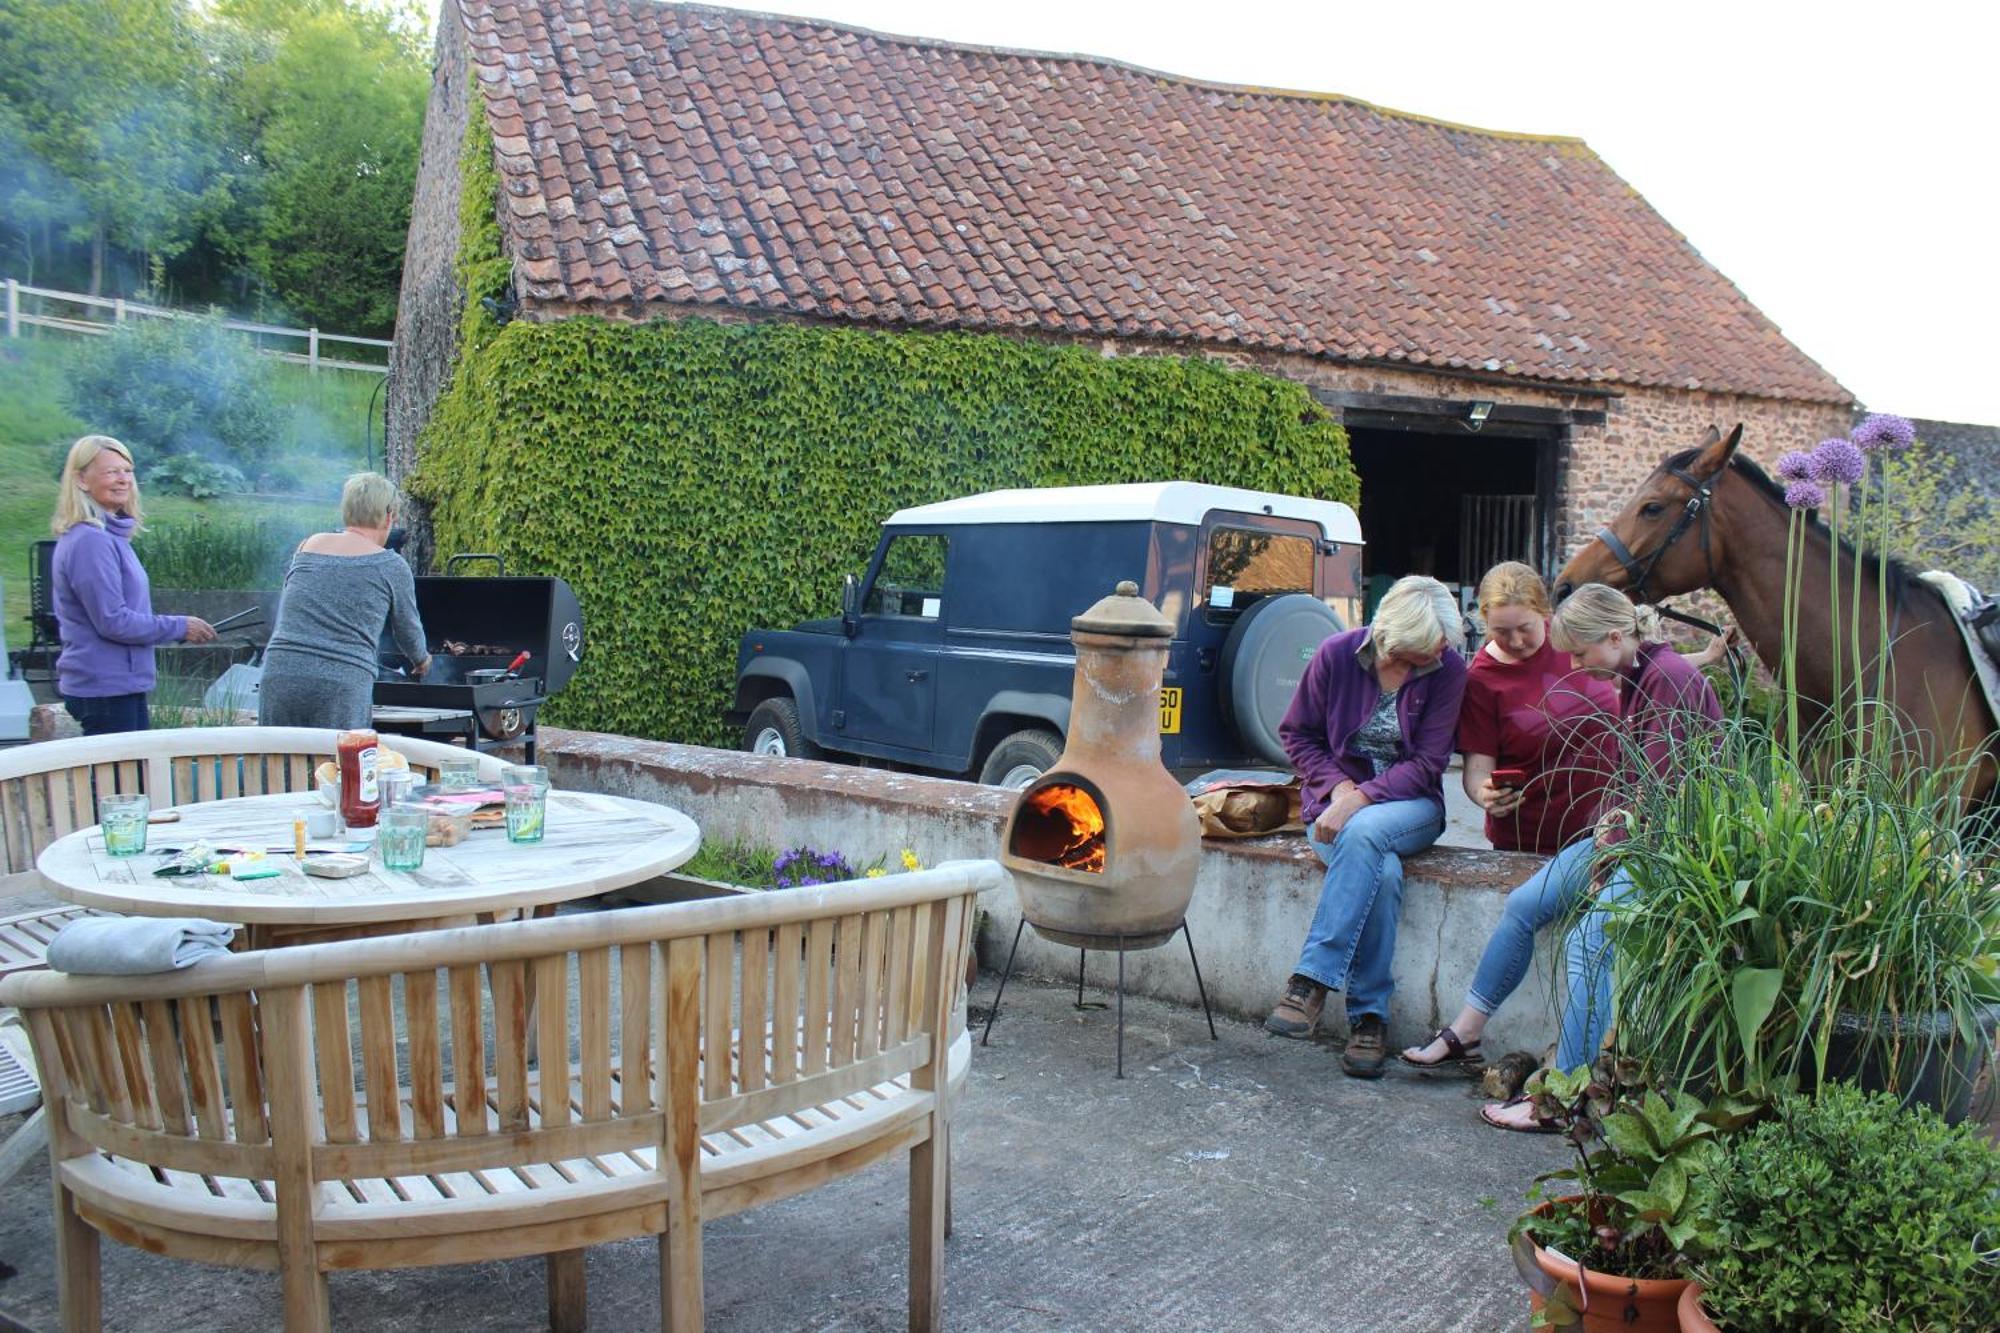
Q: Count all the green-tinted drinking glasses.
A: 4